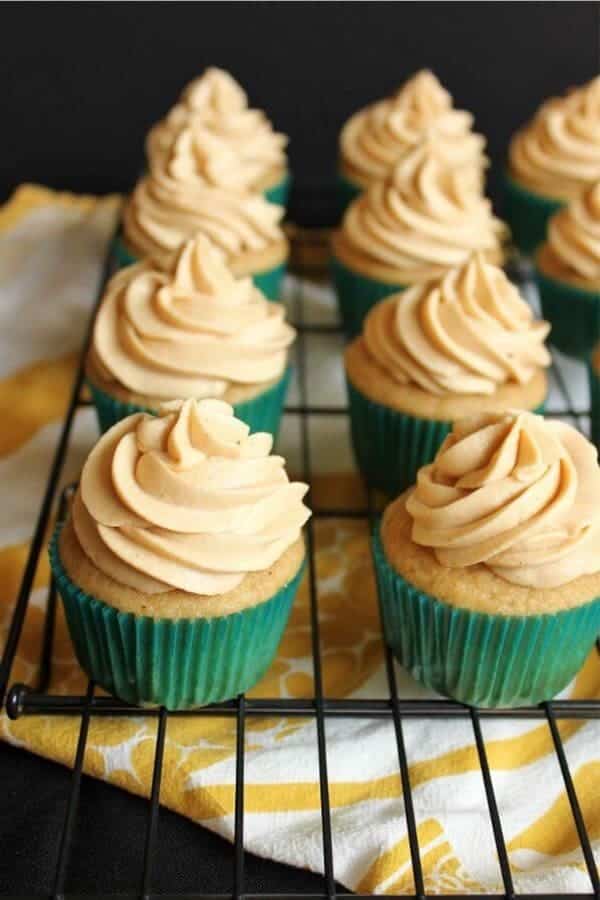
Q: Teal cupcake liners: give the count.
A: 11